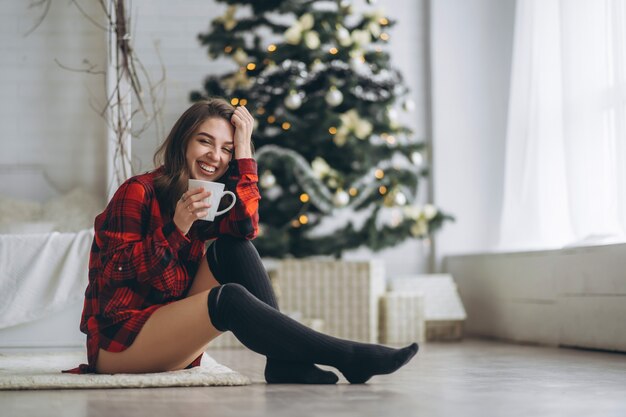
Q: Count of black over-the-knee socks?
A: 2